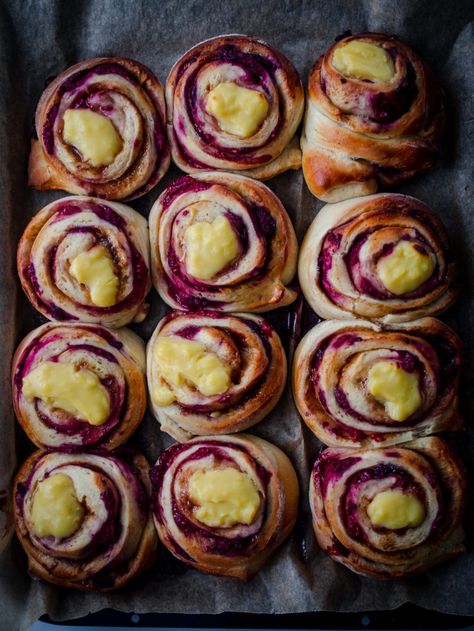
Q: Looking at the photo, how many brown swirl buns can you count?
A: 12